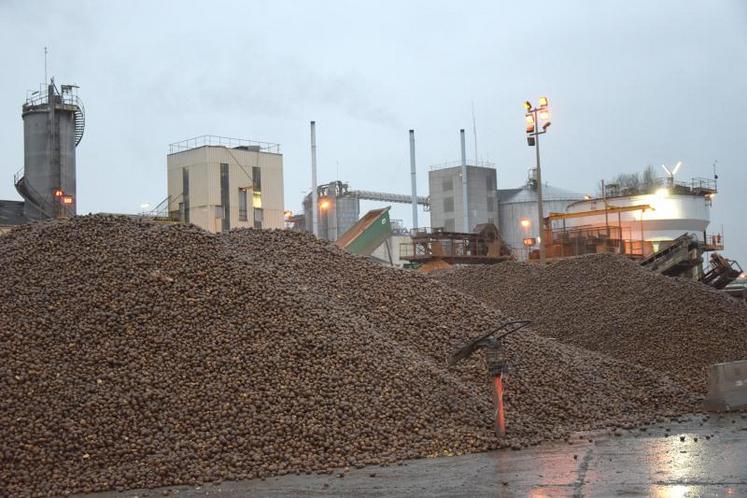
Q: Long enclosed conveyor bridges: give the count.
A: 1